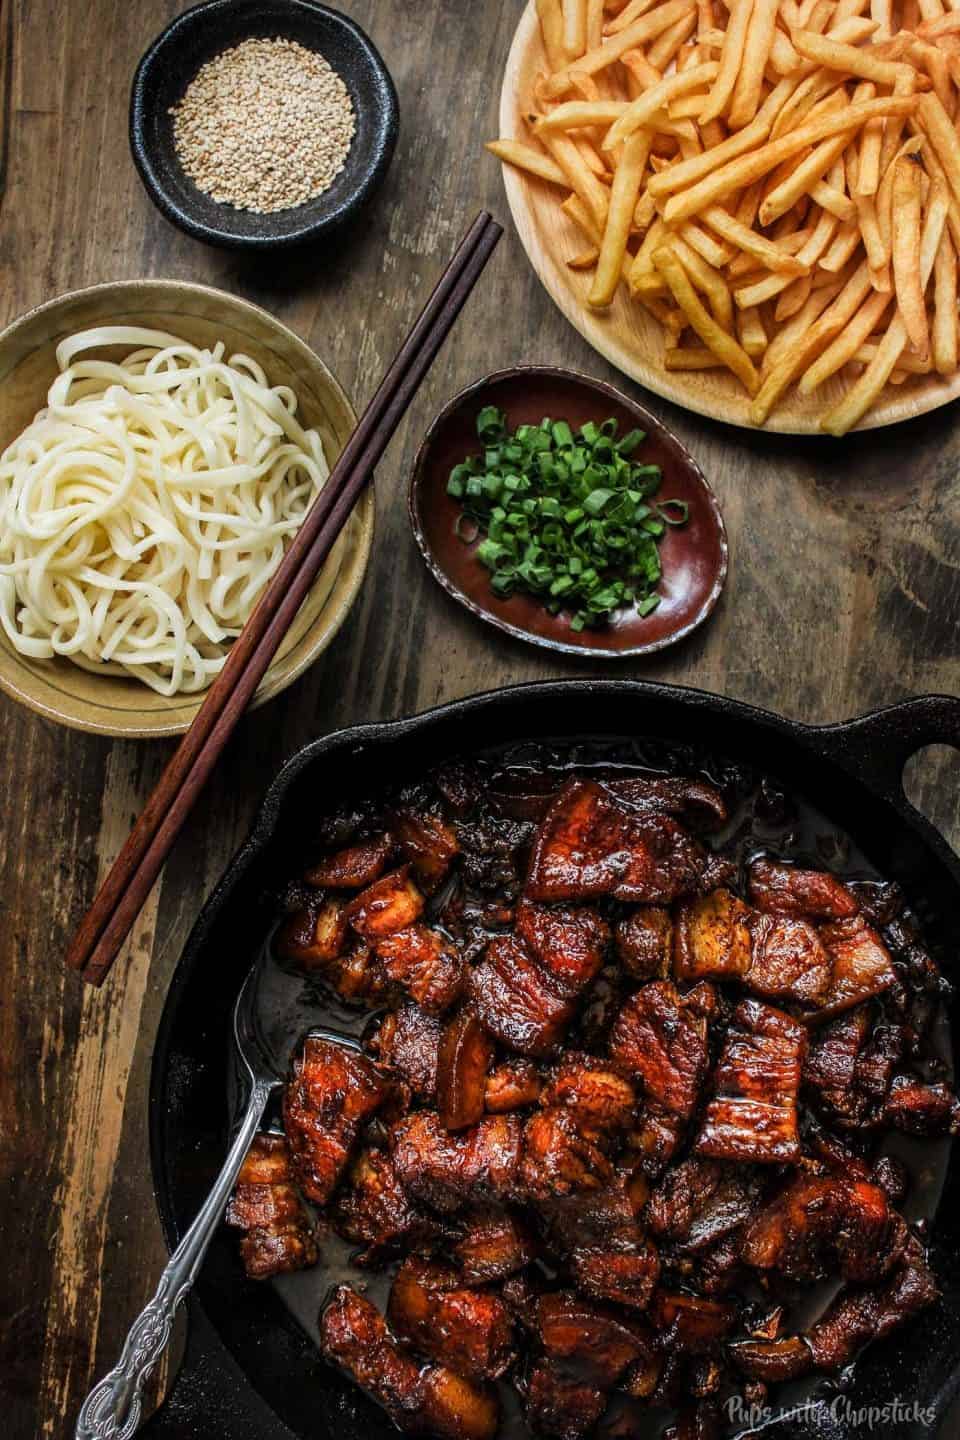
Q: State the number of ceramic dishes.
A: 3